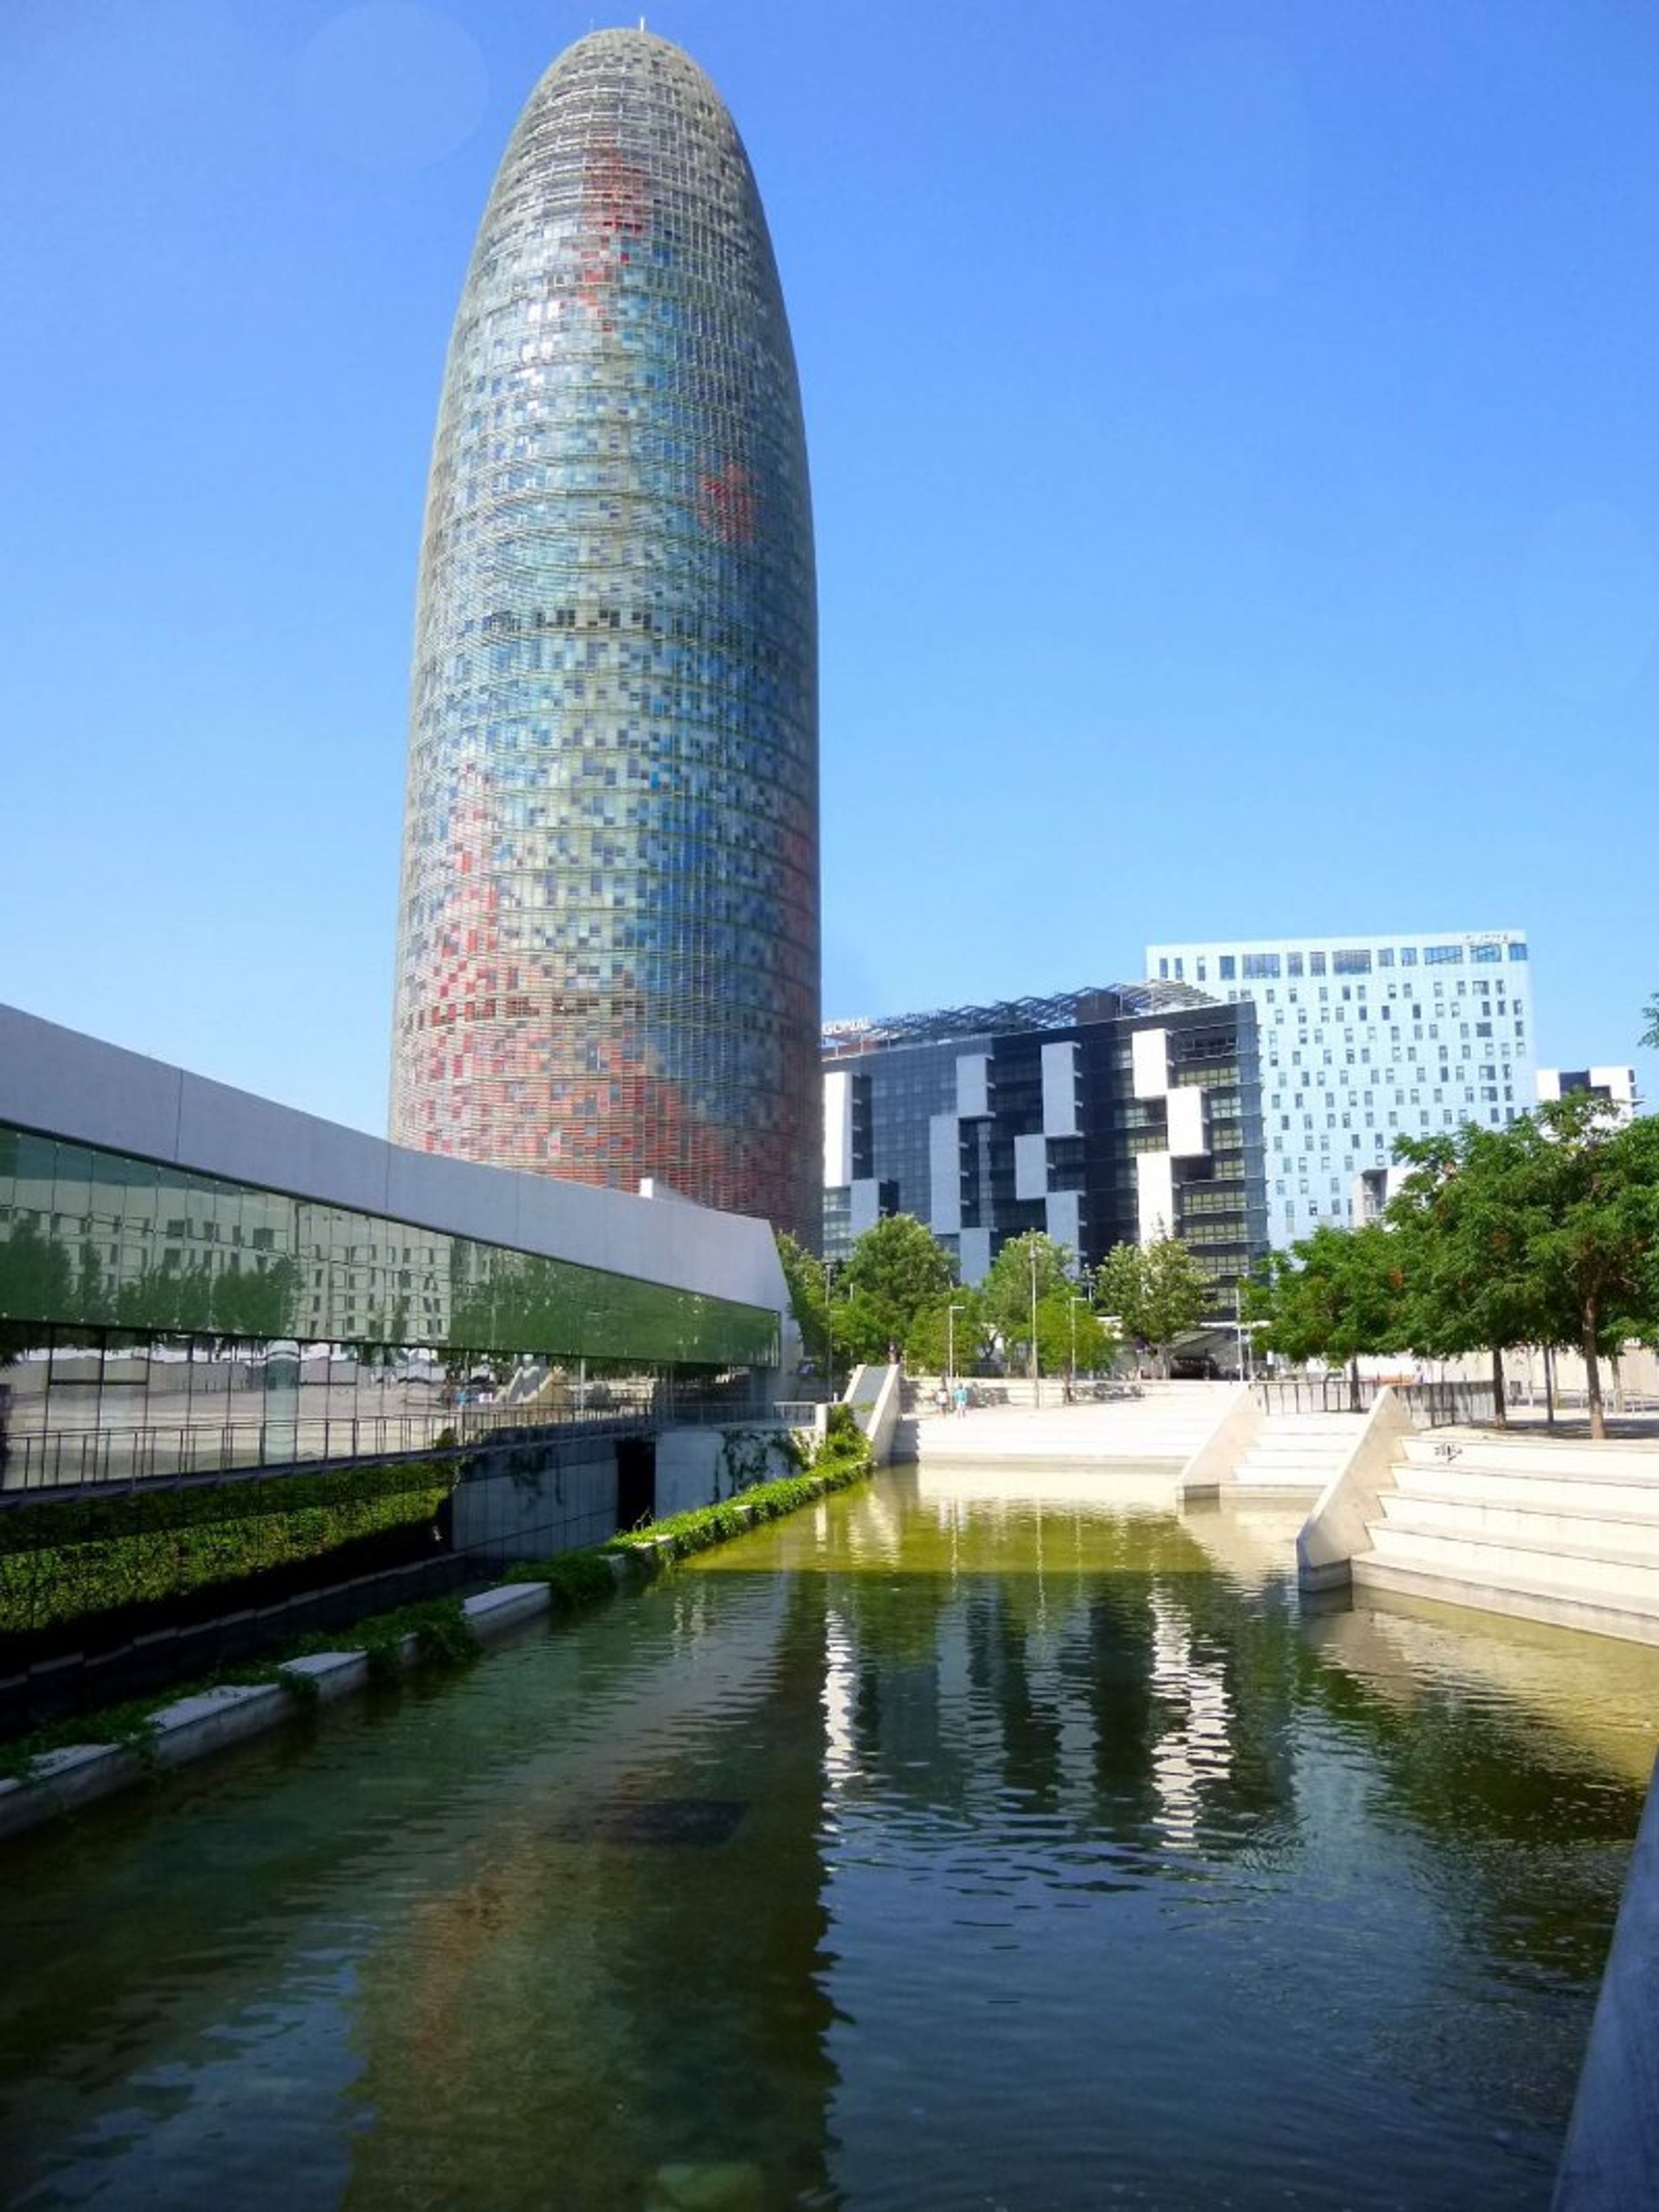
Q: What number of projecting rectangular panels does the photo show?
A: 11